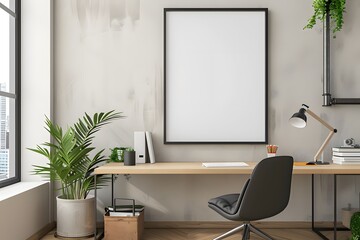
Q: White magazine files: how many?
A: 2